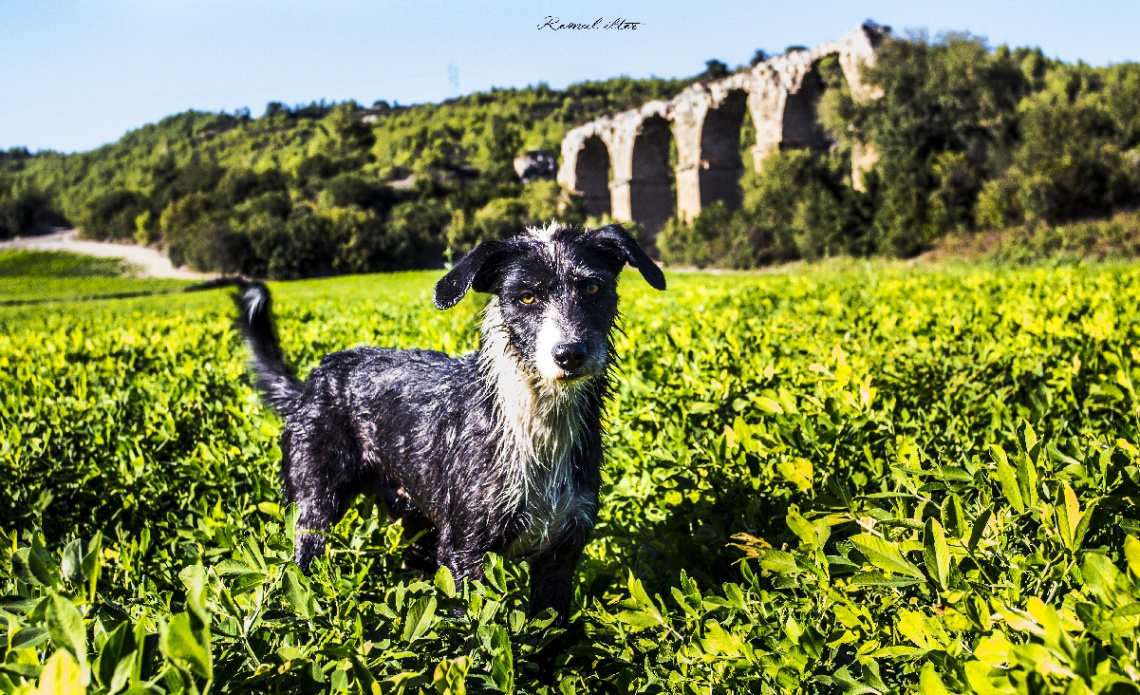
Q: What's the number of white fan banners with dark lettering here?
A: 0